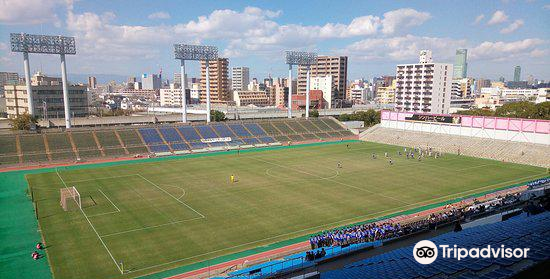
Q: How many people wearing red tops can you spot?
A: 2